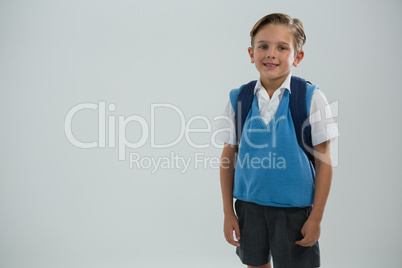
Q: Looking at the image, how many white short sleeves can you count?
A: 2